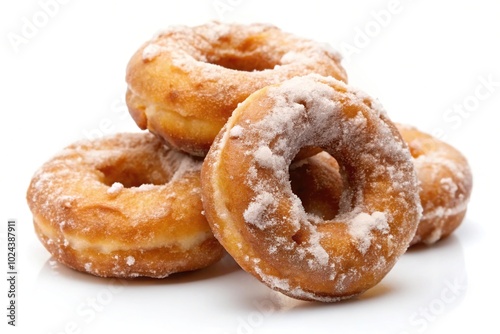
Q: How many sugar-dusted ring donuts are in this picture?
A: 4